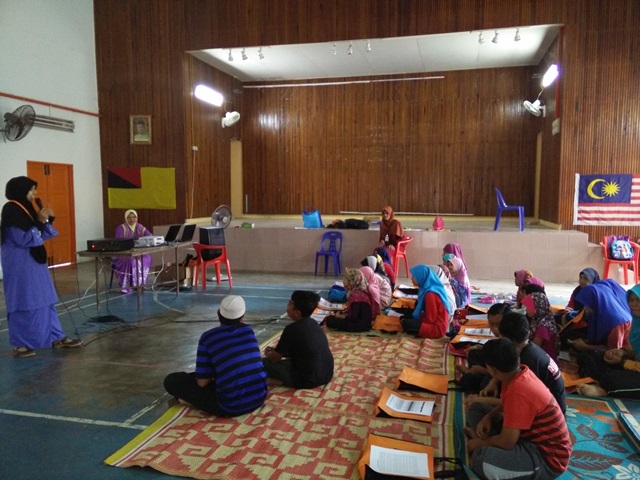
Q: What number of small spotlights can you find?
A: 9